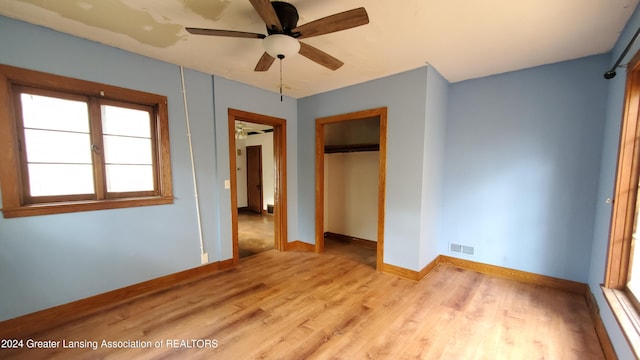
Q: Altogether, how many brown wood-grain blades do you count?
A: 5